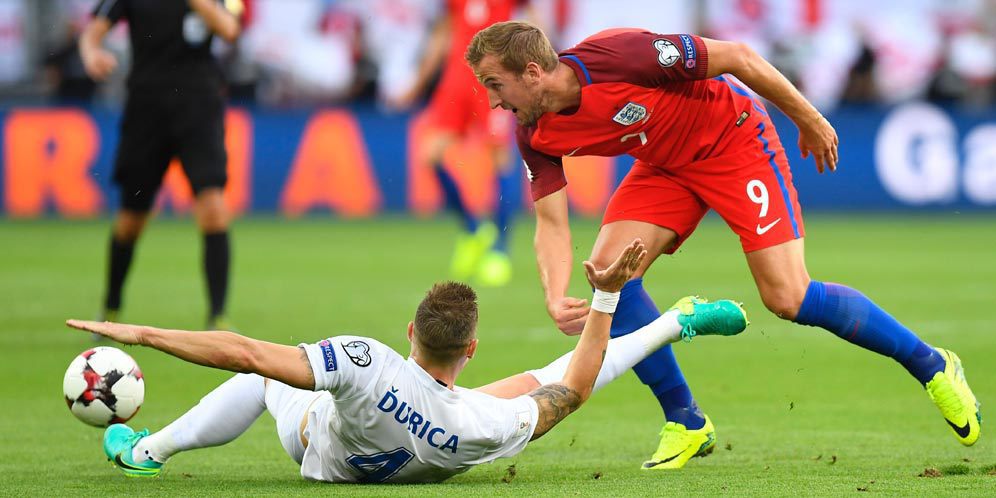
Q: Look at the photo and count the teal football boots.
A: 2